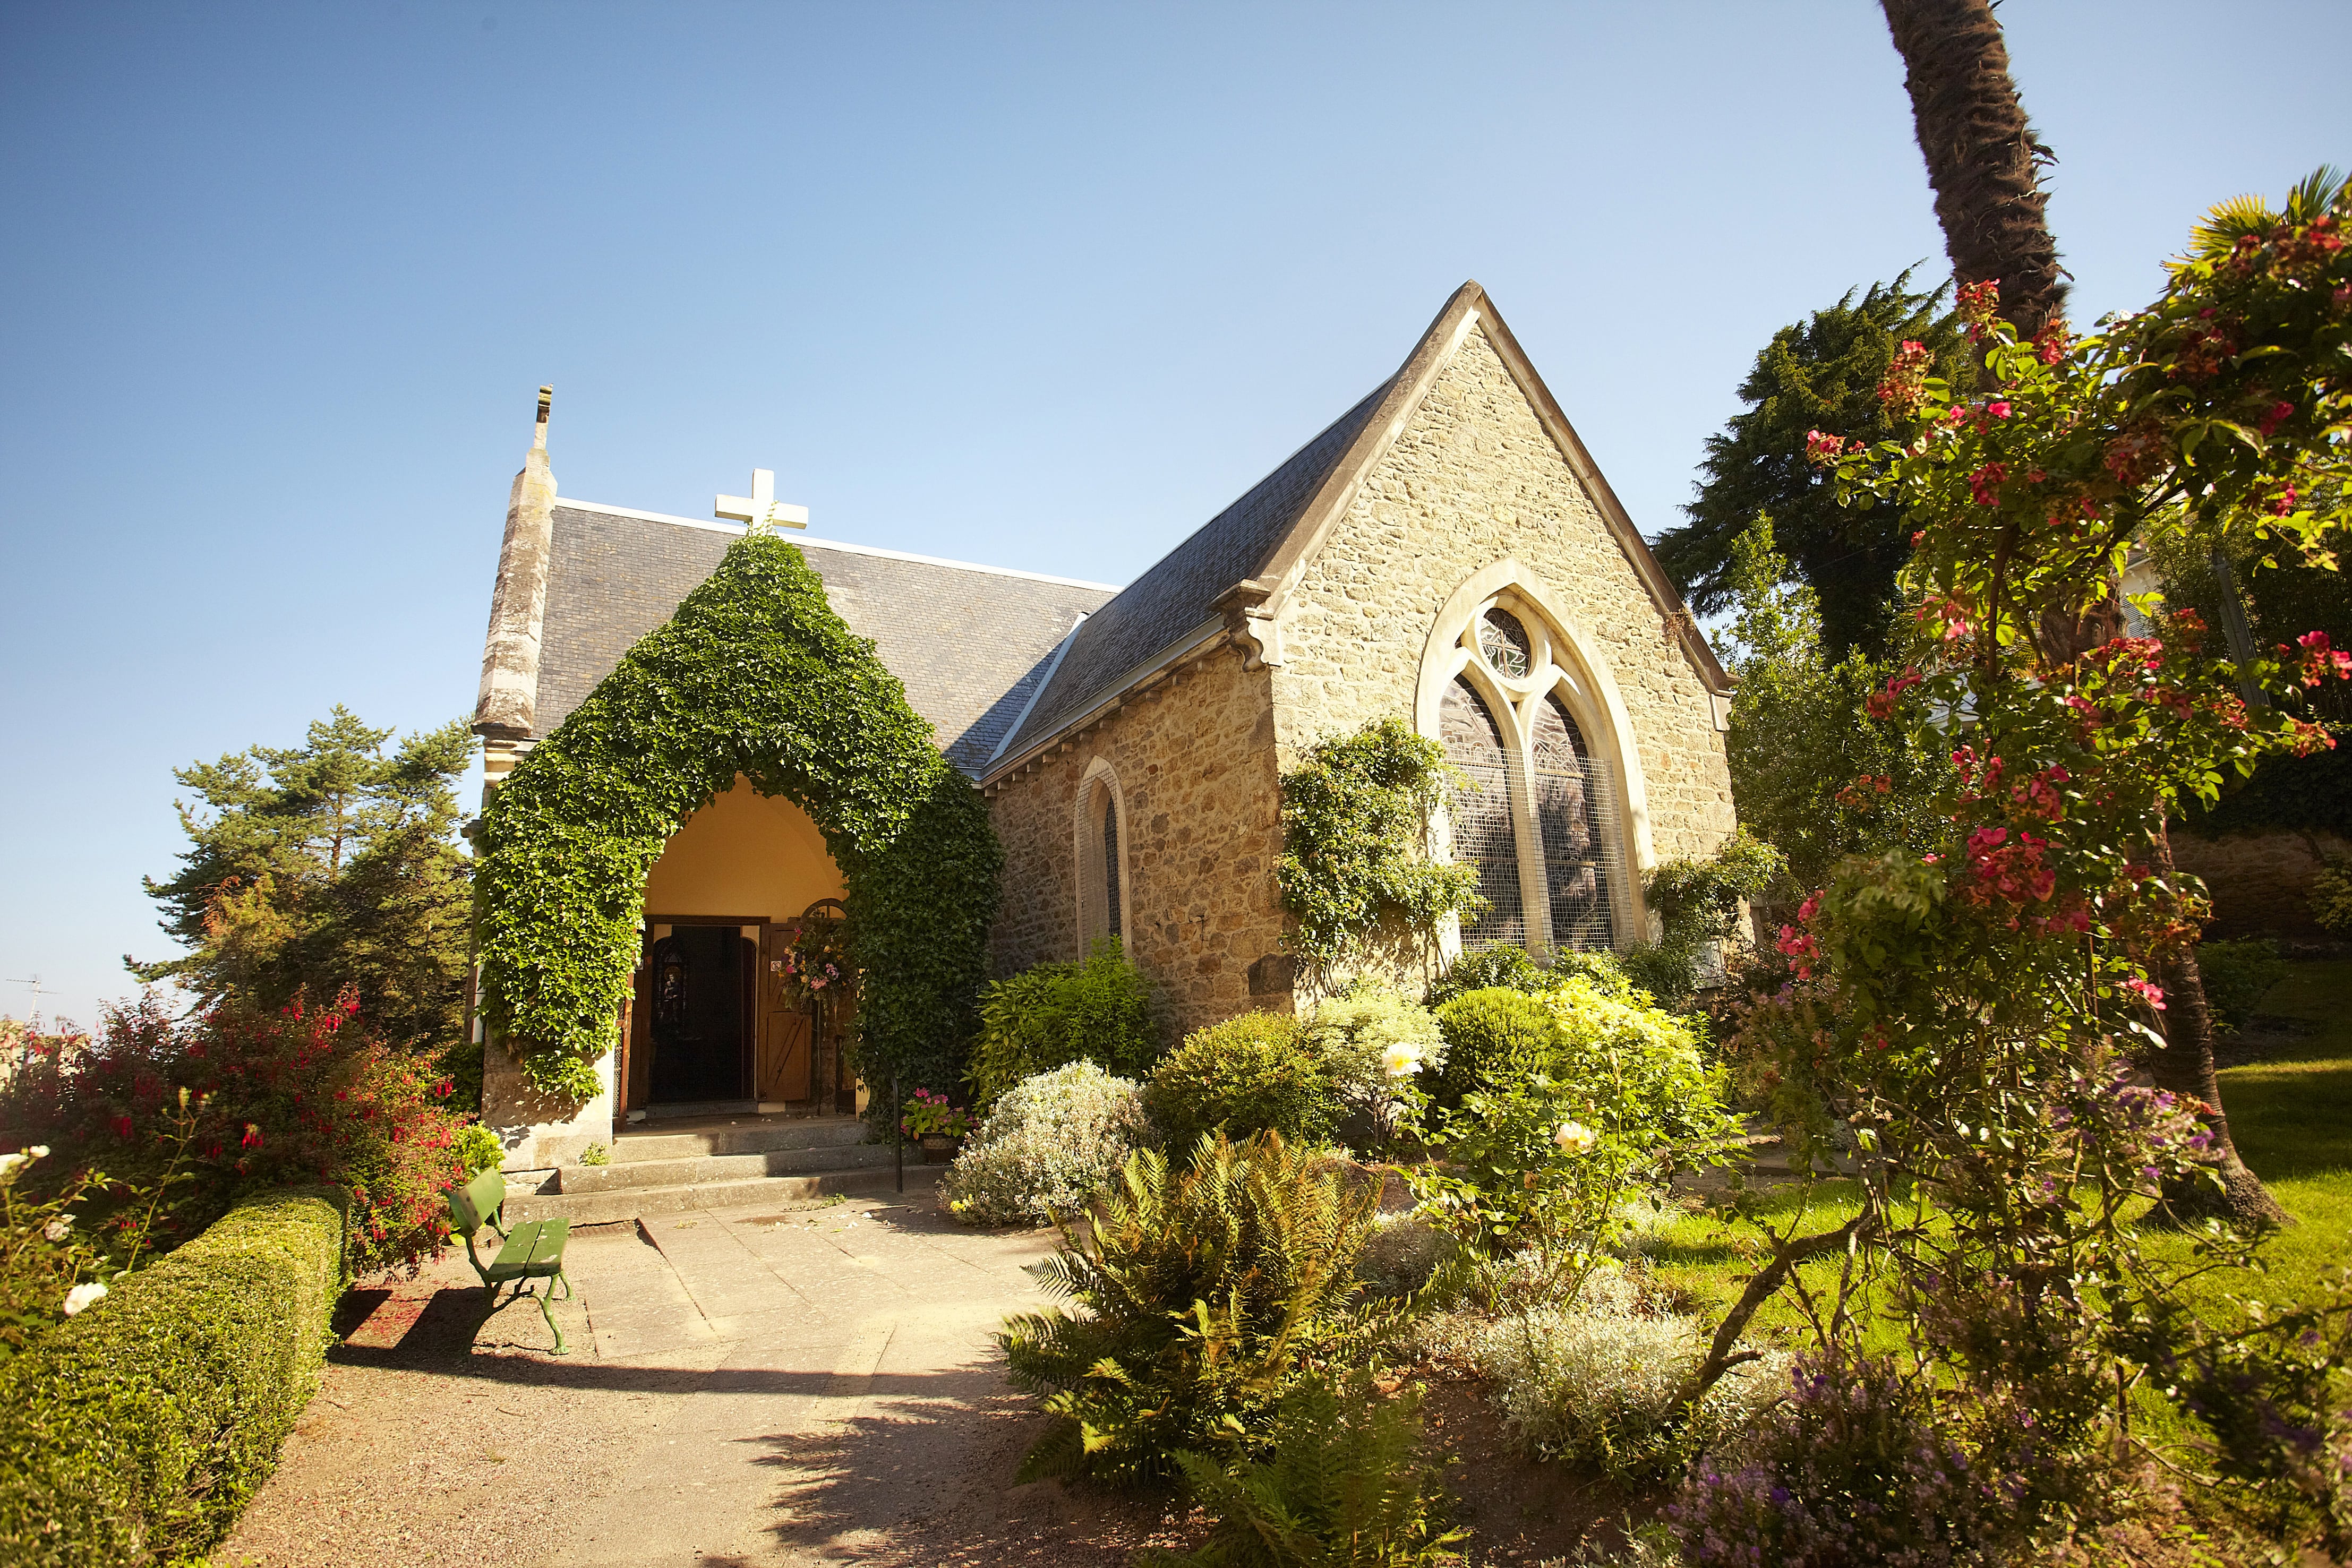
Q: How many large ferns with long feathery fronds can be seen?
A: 2